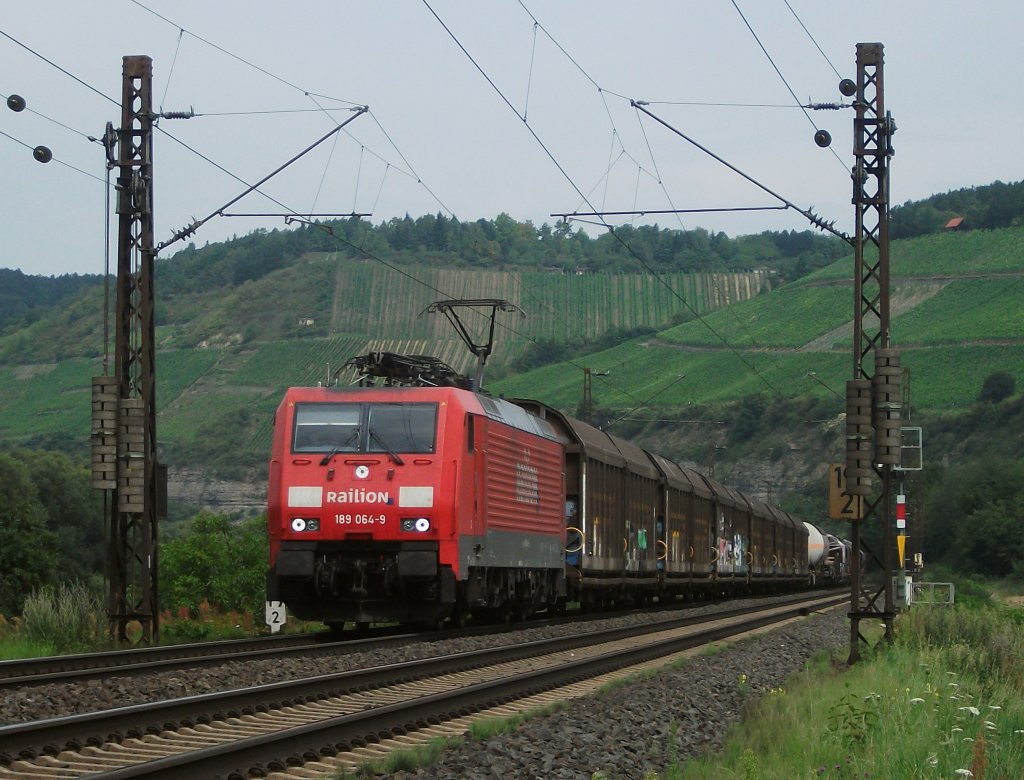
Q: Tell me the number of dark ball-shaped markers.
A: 4